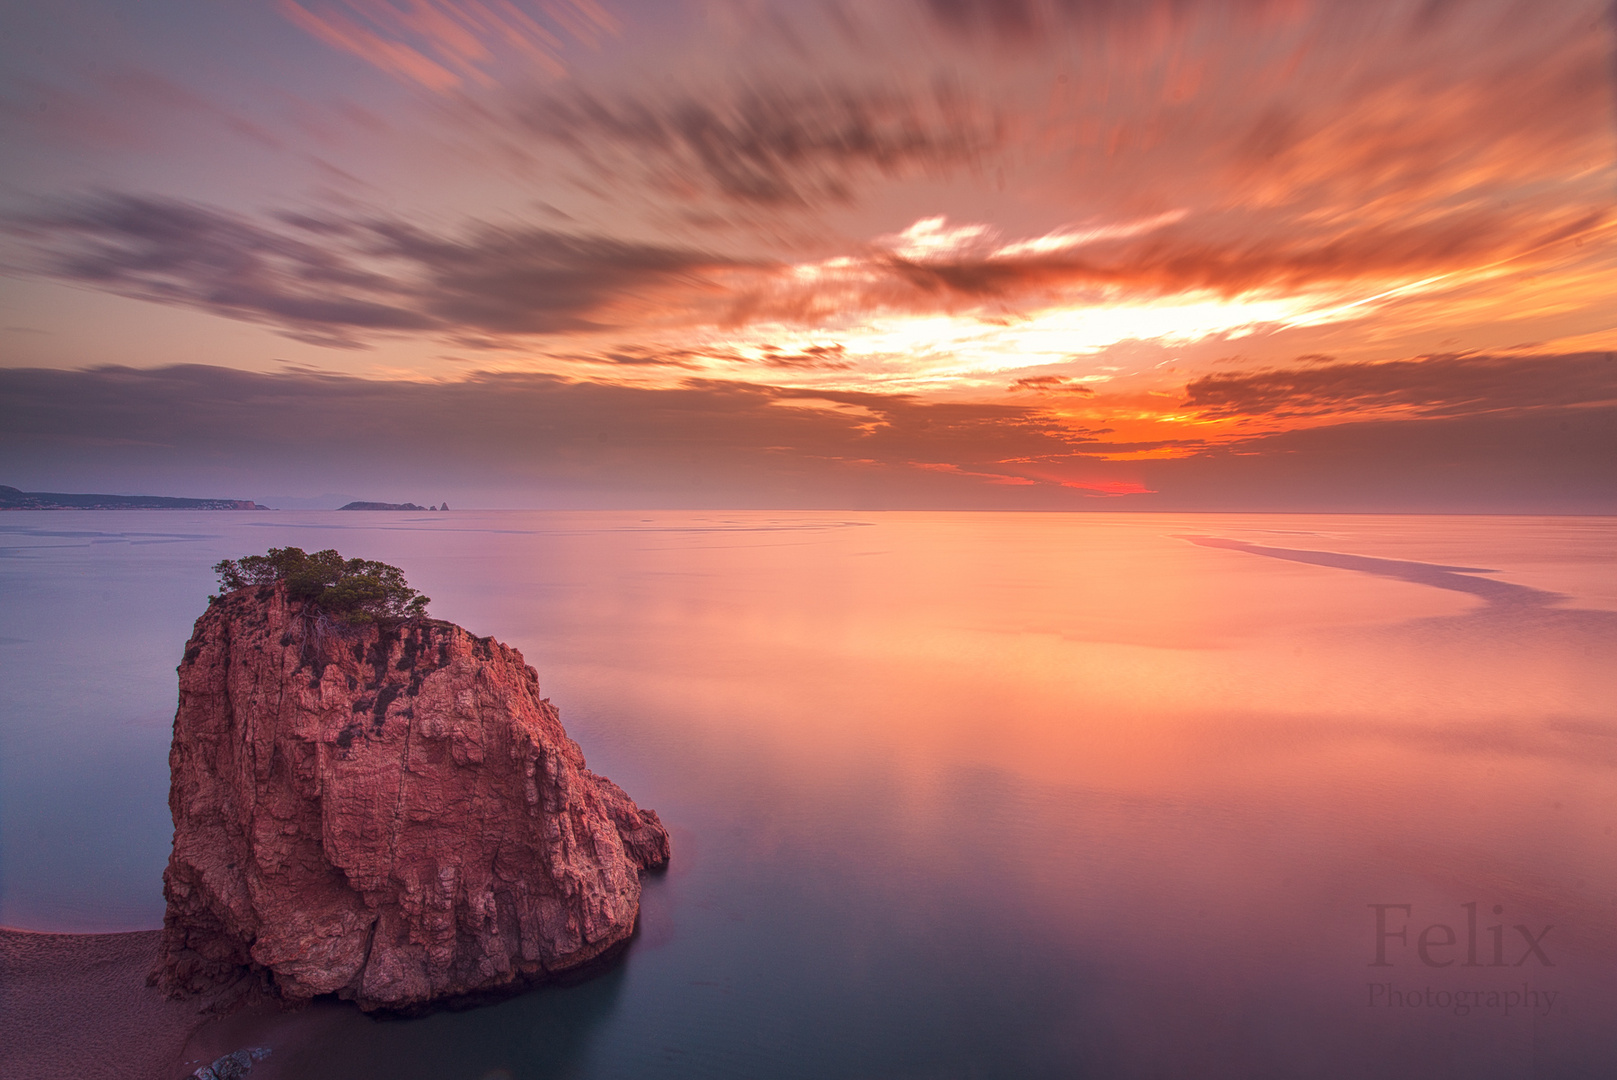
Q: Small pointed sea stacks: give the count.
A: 2